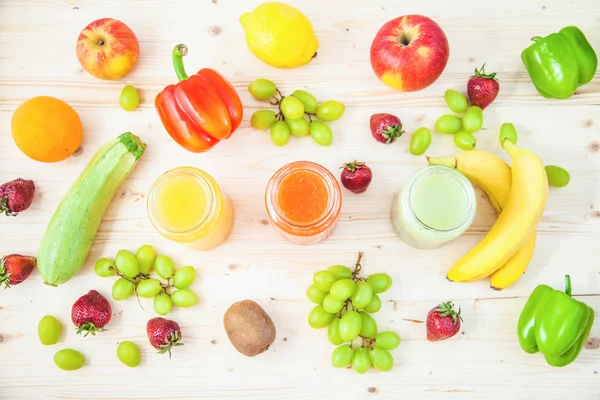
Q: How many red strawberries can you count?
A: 8